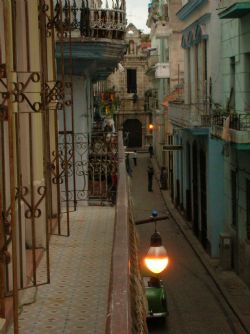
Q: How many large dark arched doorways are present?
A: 1